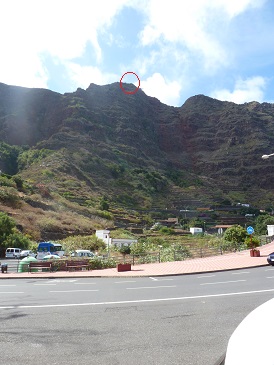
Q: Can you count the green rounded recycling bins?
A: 1